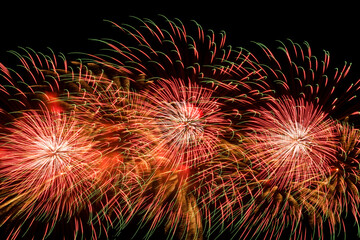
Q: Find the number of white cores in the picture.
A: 3